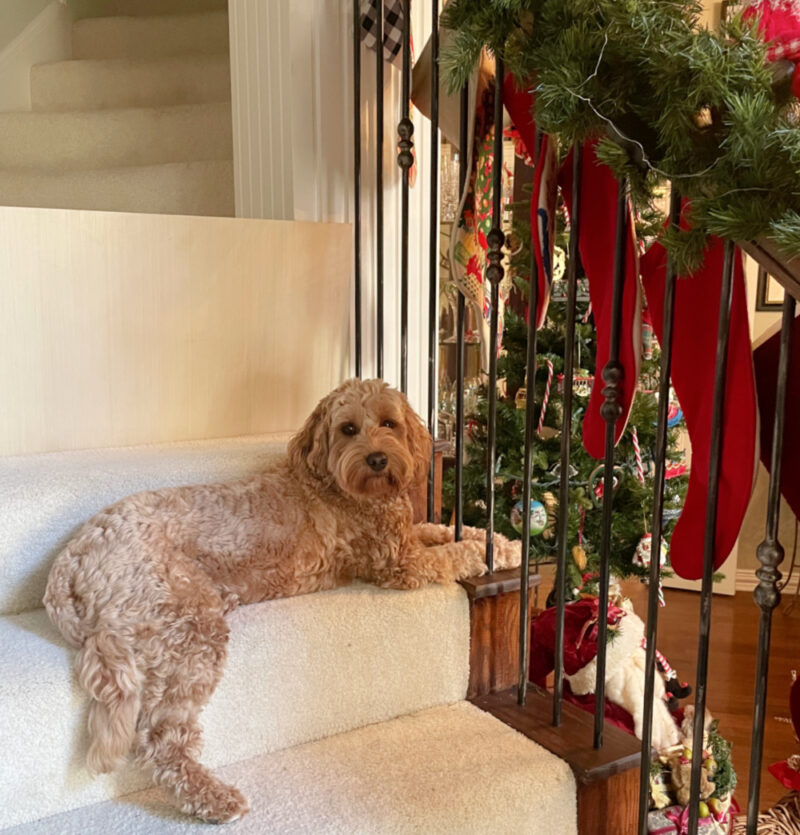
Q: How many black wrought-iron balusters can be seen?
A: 12